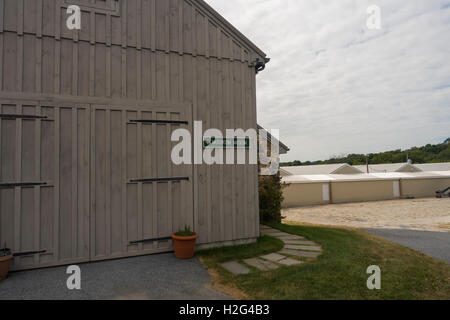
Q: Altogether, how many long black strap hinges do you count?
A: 6